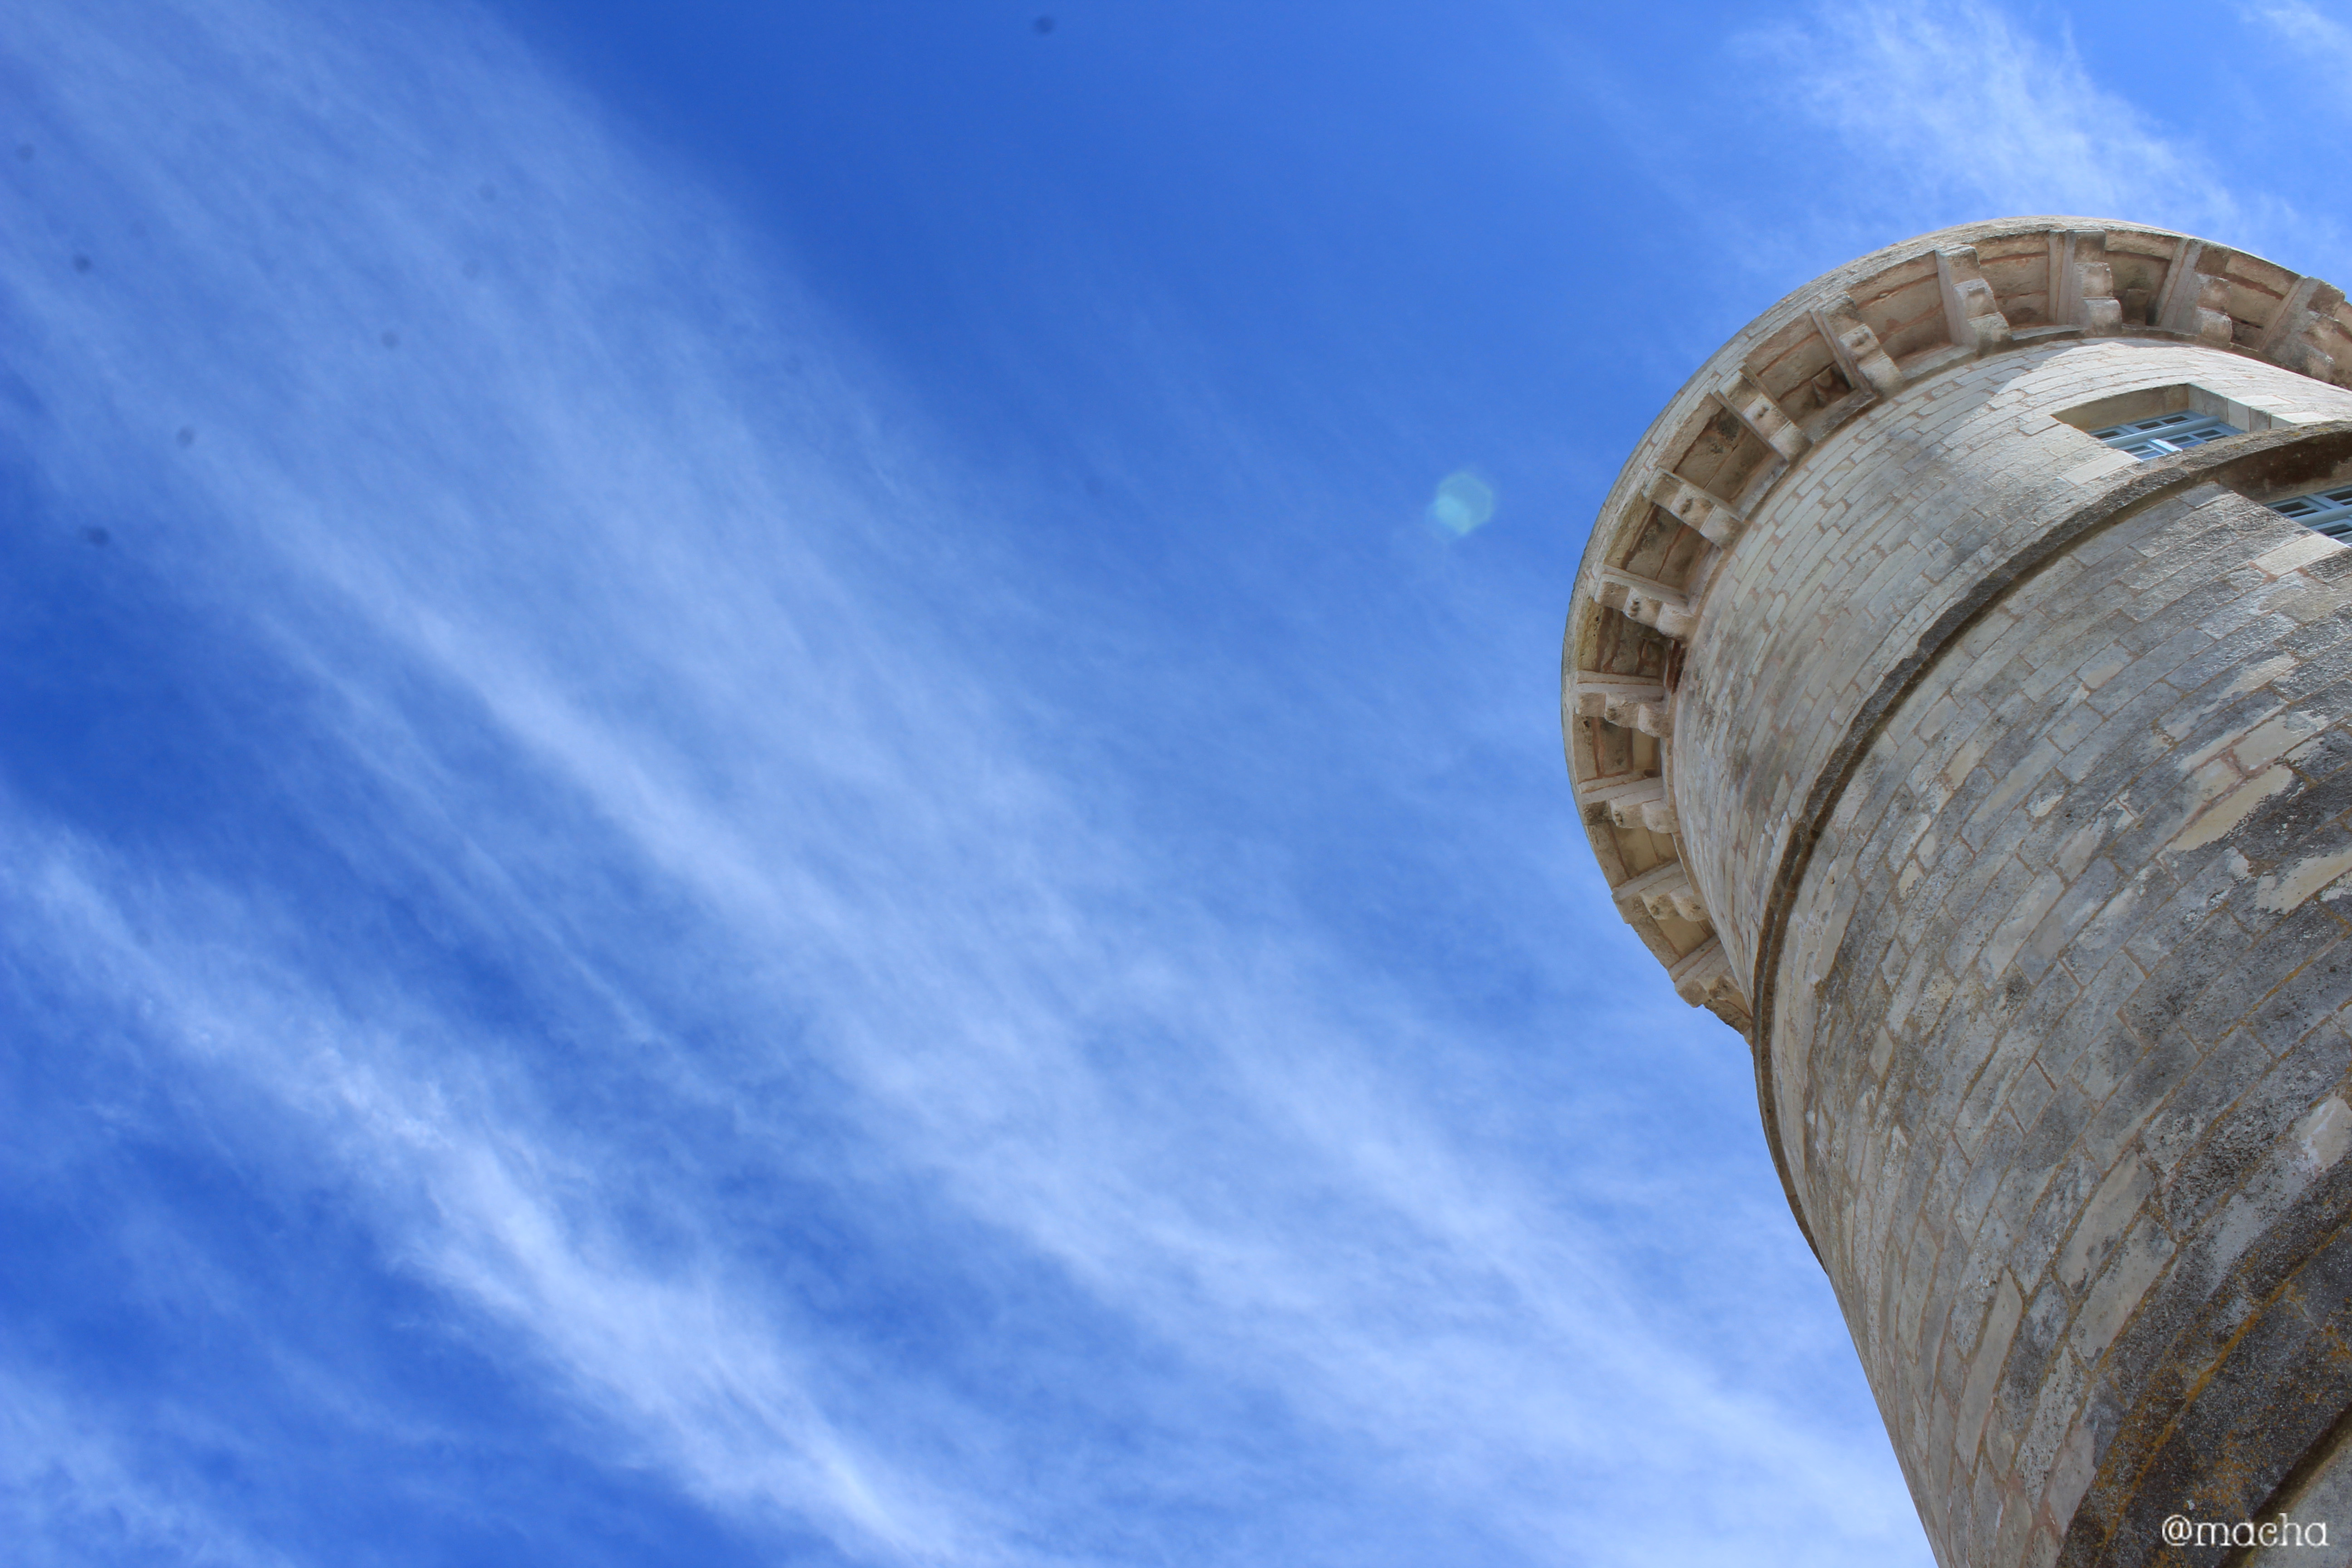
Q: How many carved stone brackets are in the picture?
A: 12